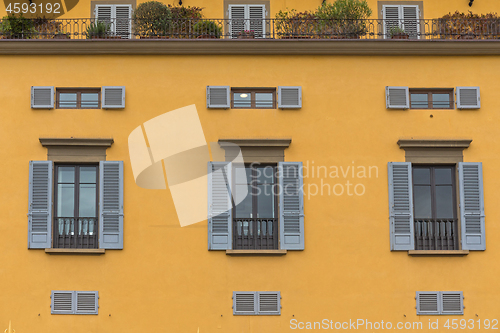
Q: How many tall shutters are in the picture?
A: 6